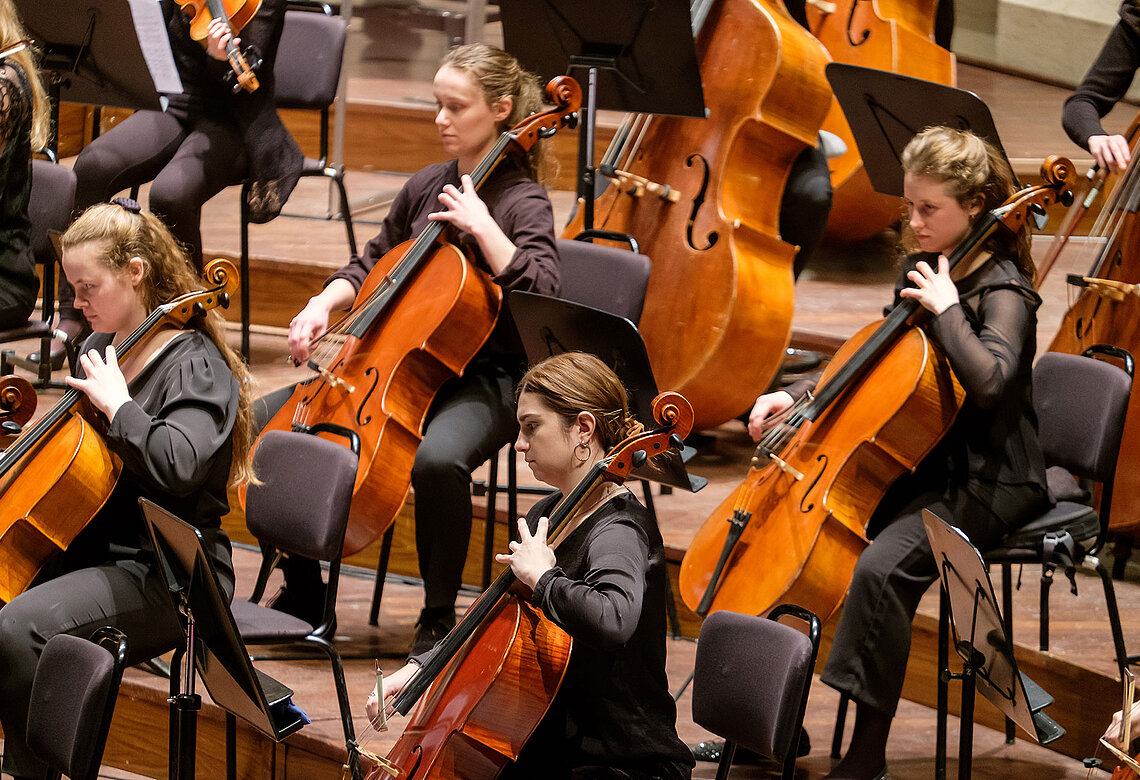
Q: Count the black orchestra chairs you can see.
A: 7